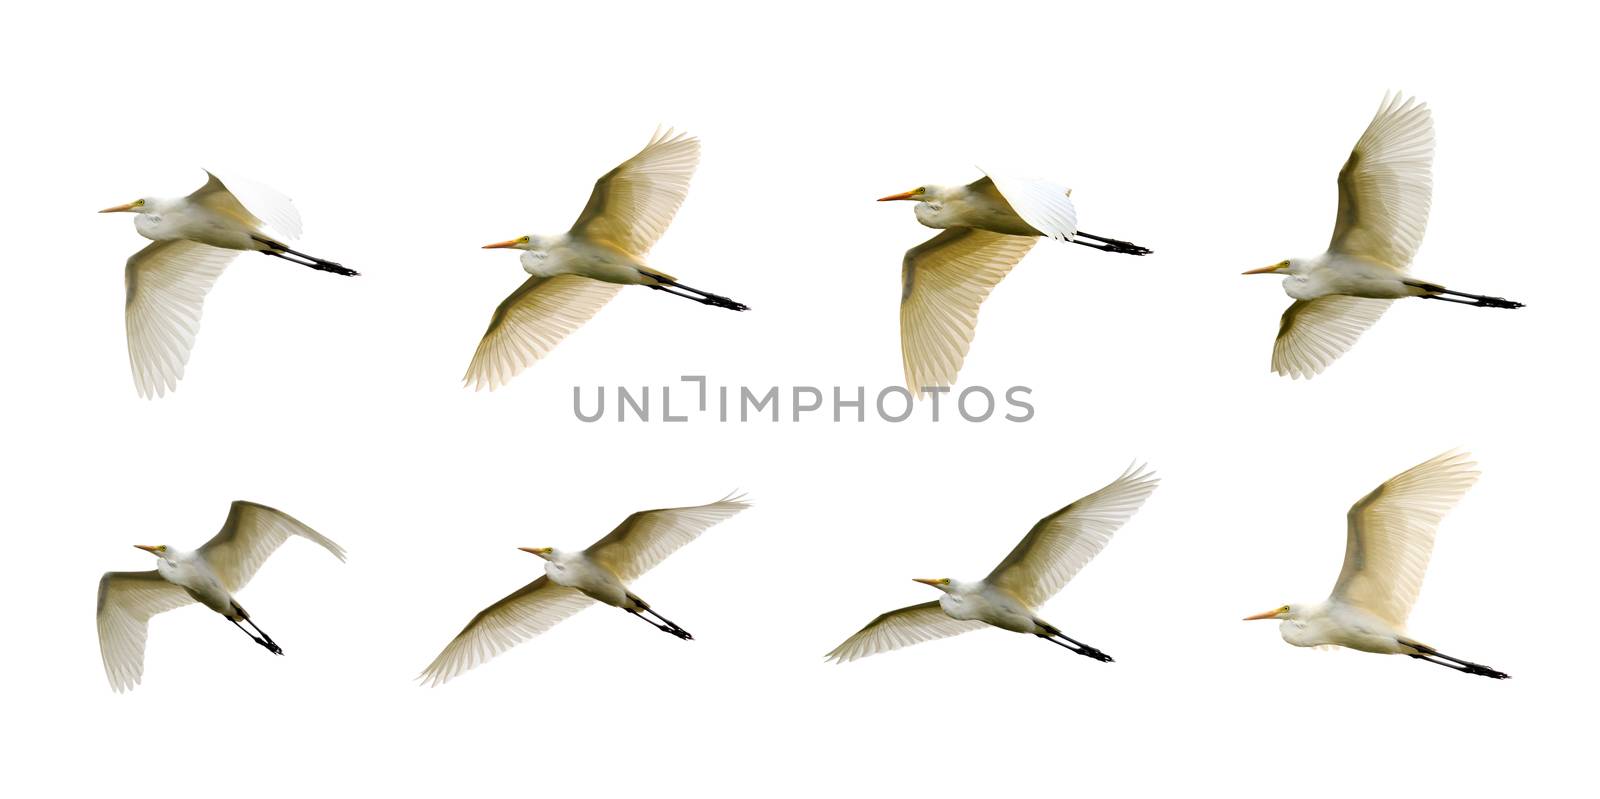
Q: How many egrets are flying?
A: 8